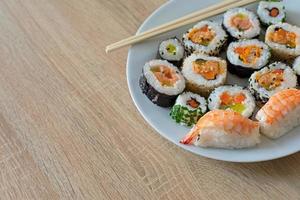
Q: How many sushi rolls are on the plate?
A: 12